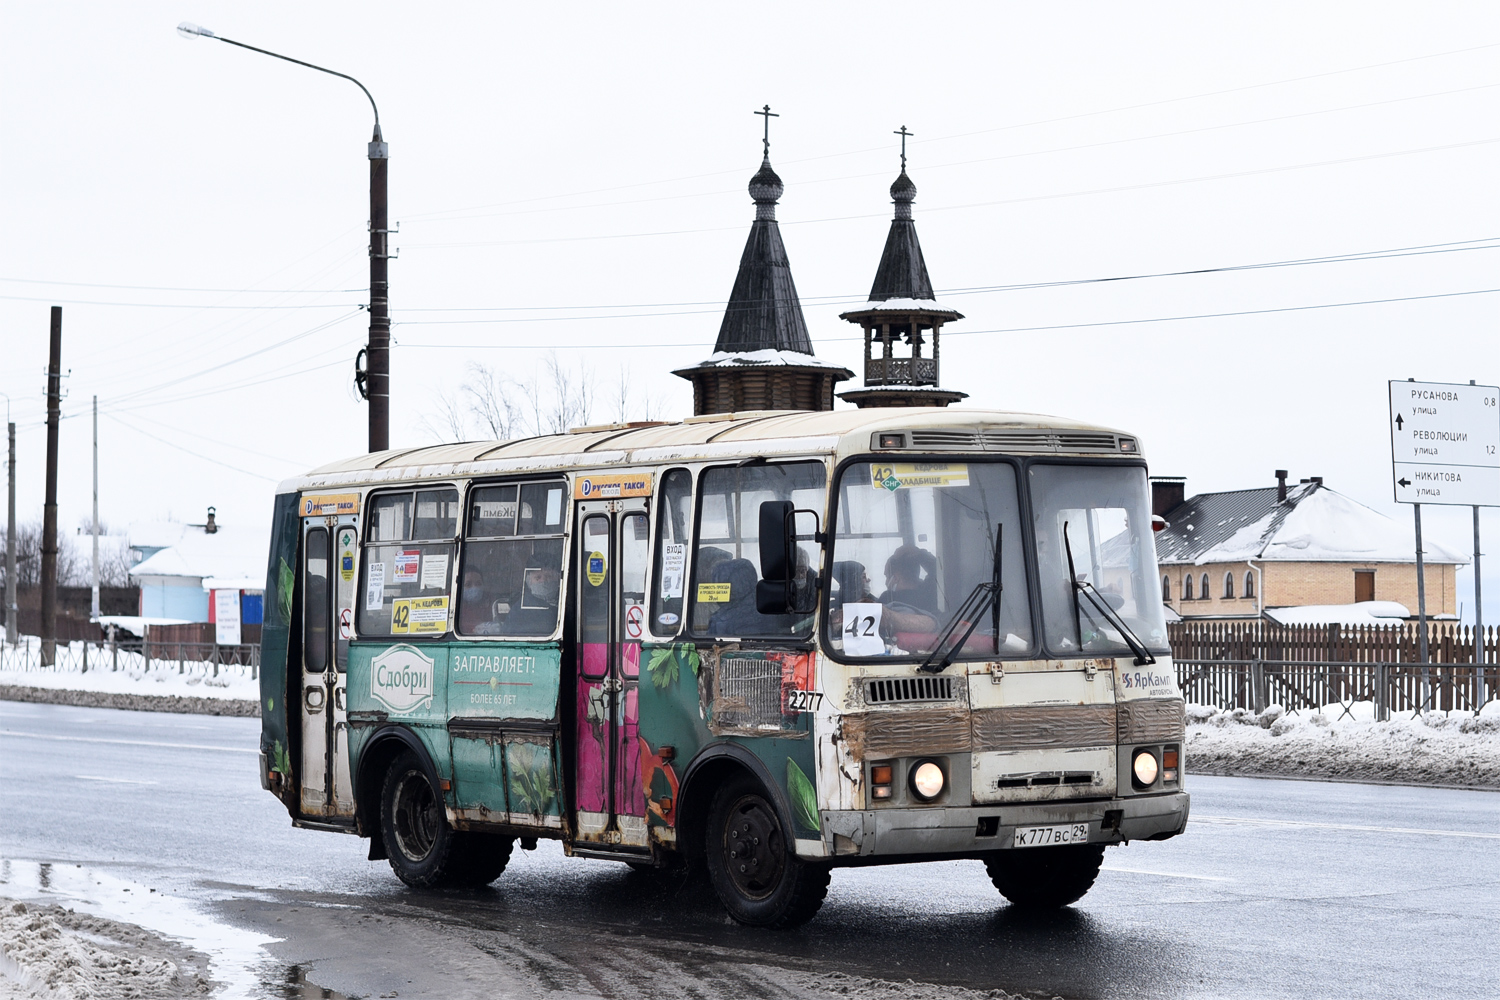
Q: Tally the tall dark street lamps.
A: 1